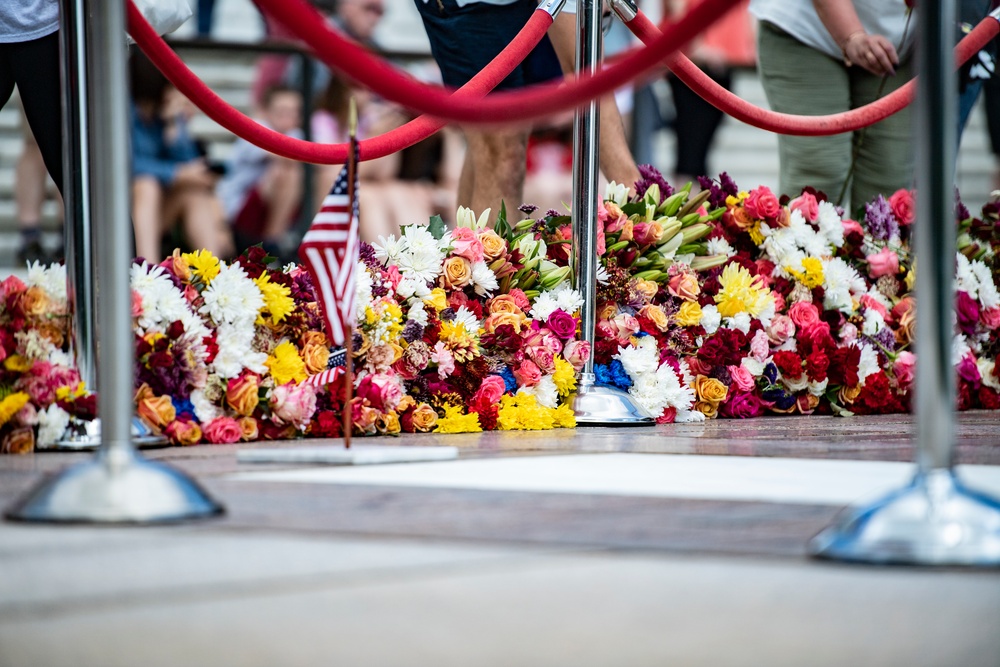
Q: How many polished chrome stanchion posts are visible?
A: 4